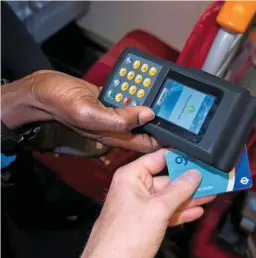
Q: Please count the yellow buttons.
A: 11